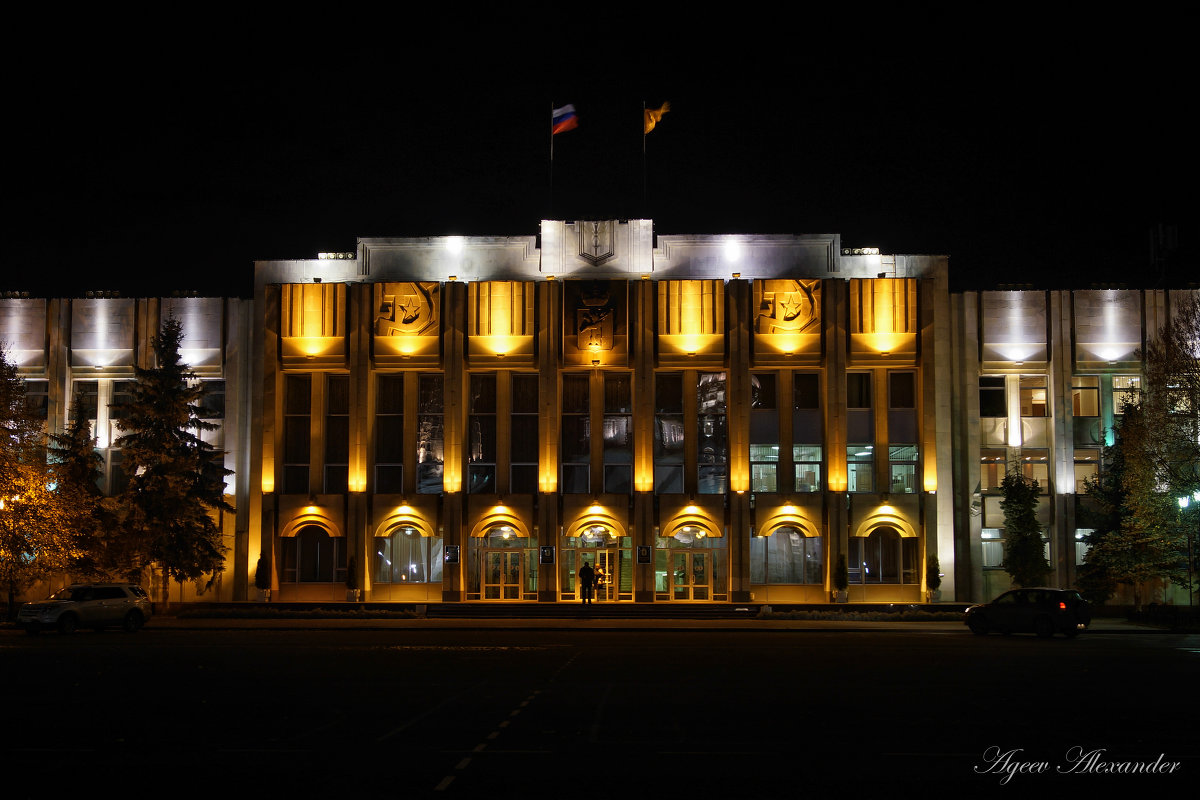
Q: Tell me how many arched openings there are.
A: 7